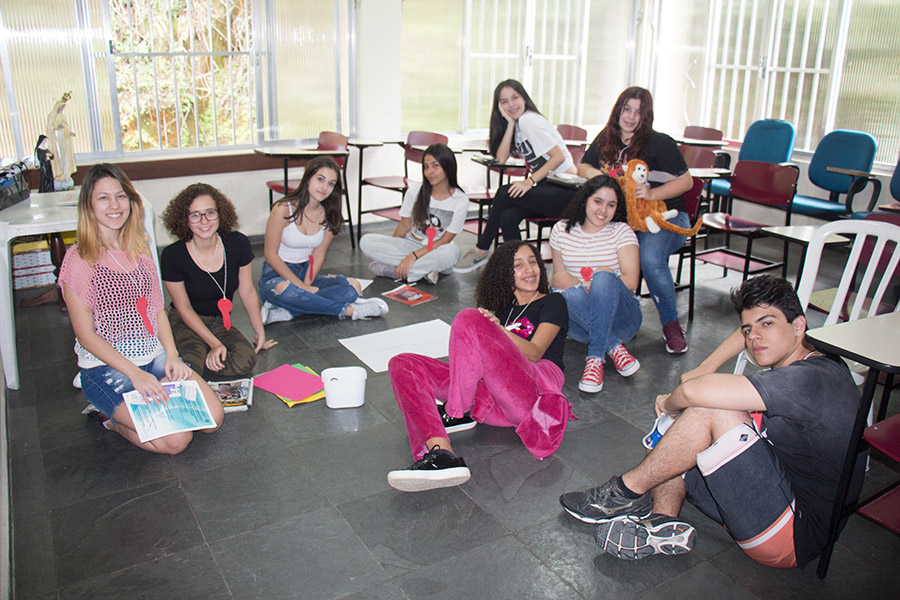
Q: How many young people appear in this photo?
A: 9